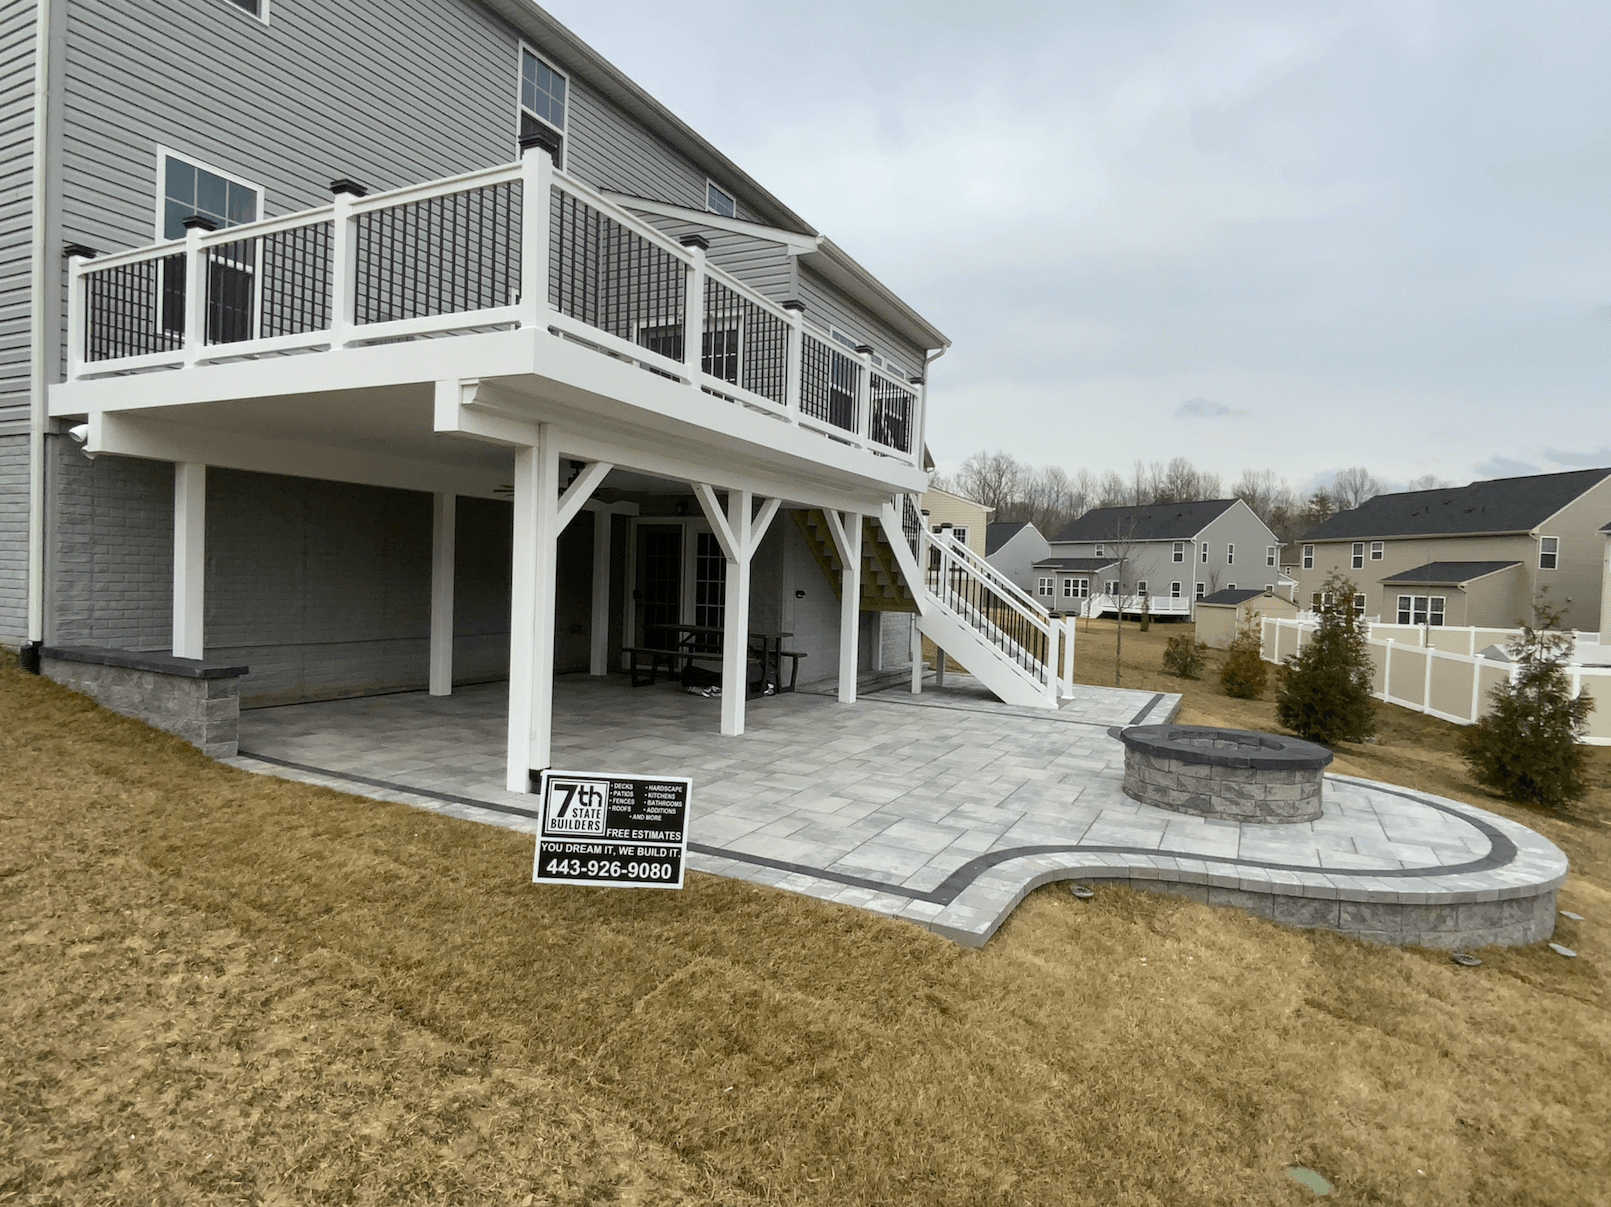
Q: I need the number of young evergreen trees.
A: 4